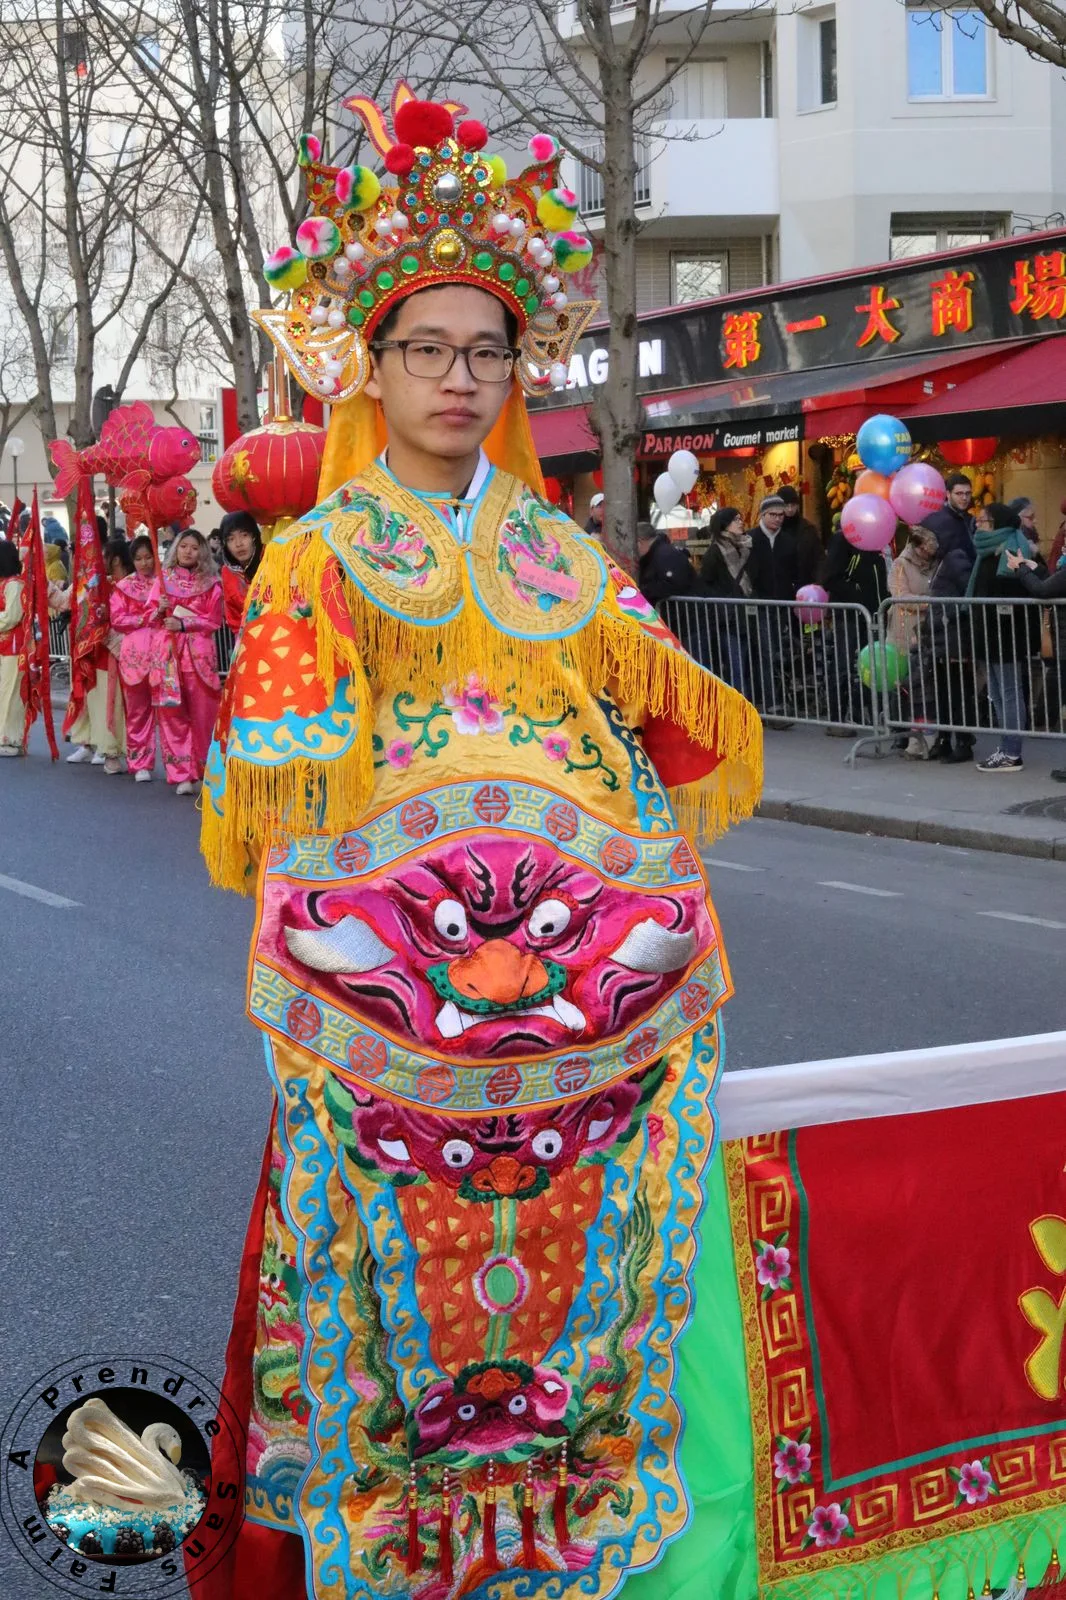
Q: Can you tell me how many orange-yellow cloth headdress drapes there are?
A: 2